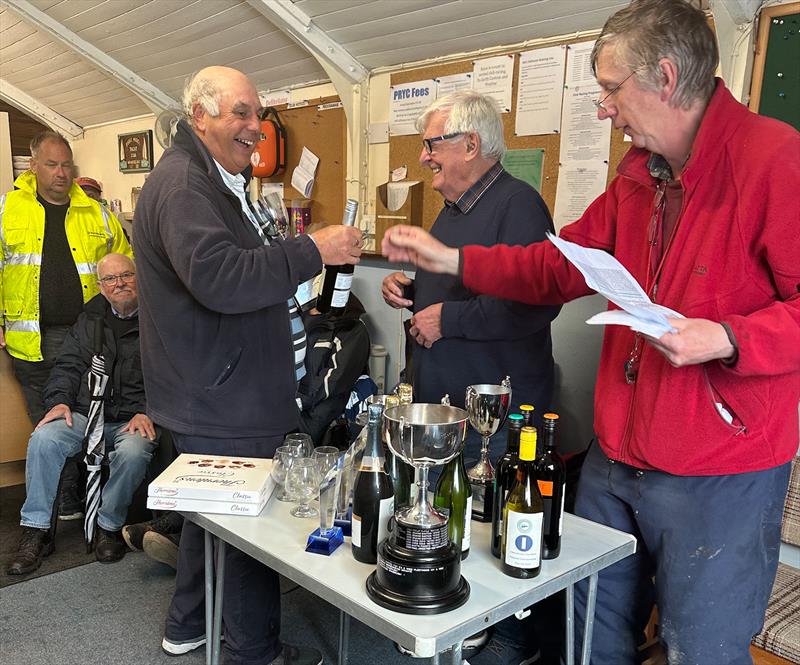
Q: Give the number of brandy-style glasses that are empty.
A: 4